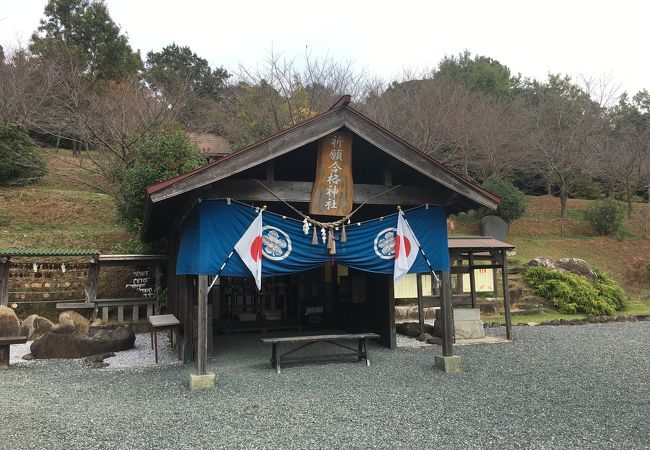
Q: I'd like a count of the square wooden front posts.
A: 2